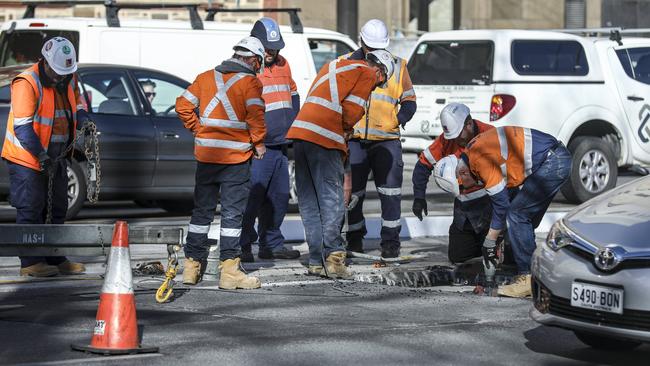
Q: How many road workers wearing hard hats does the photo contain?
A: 7